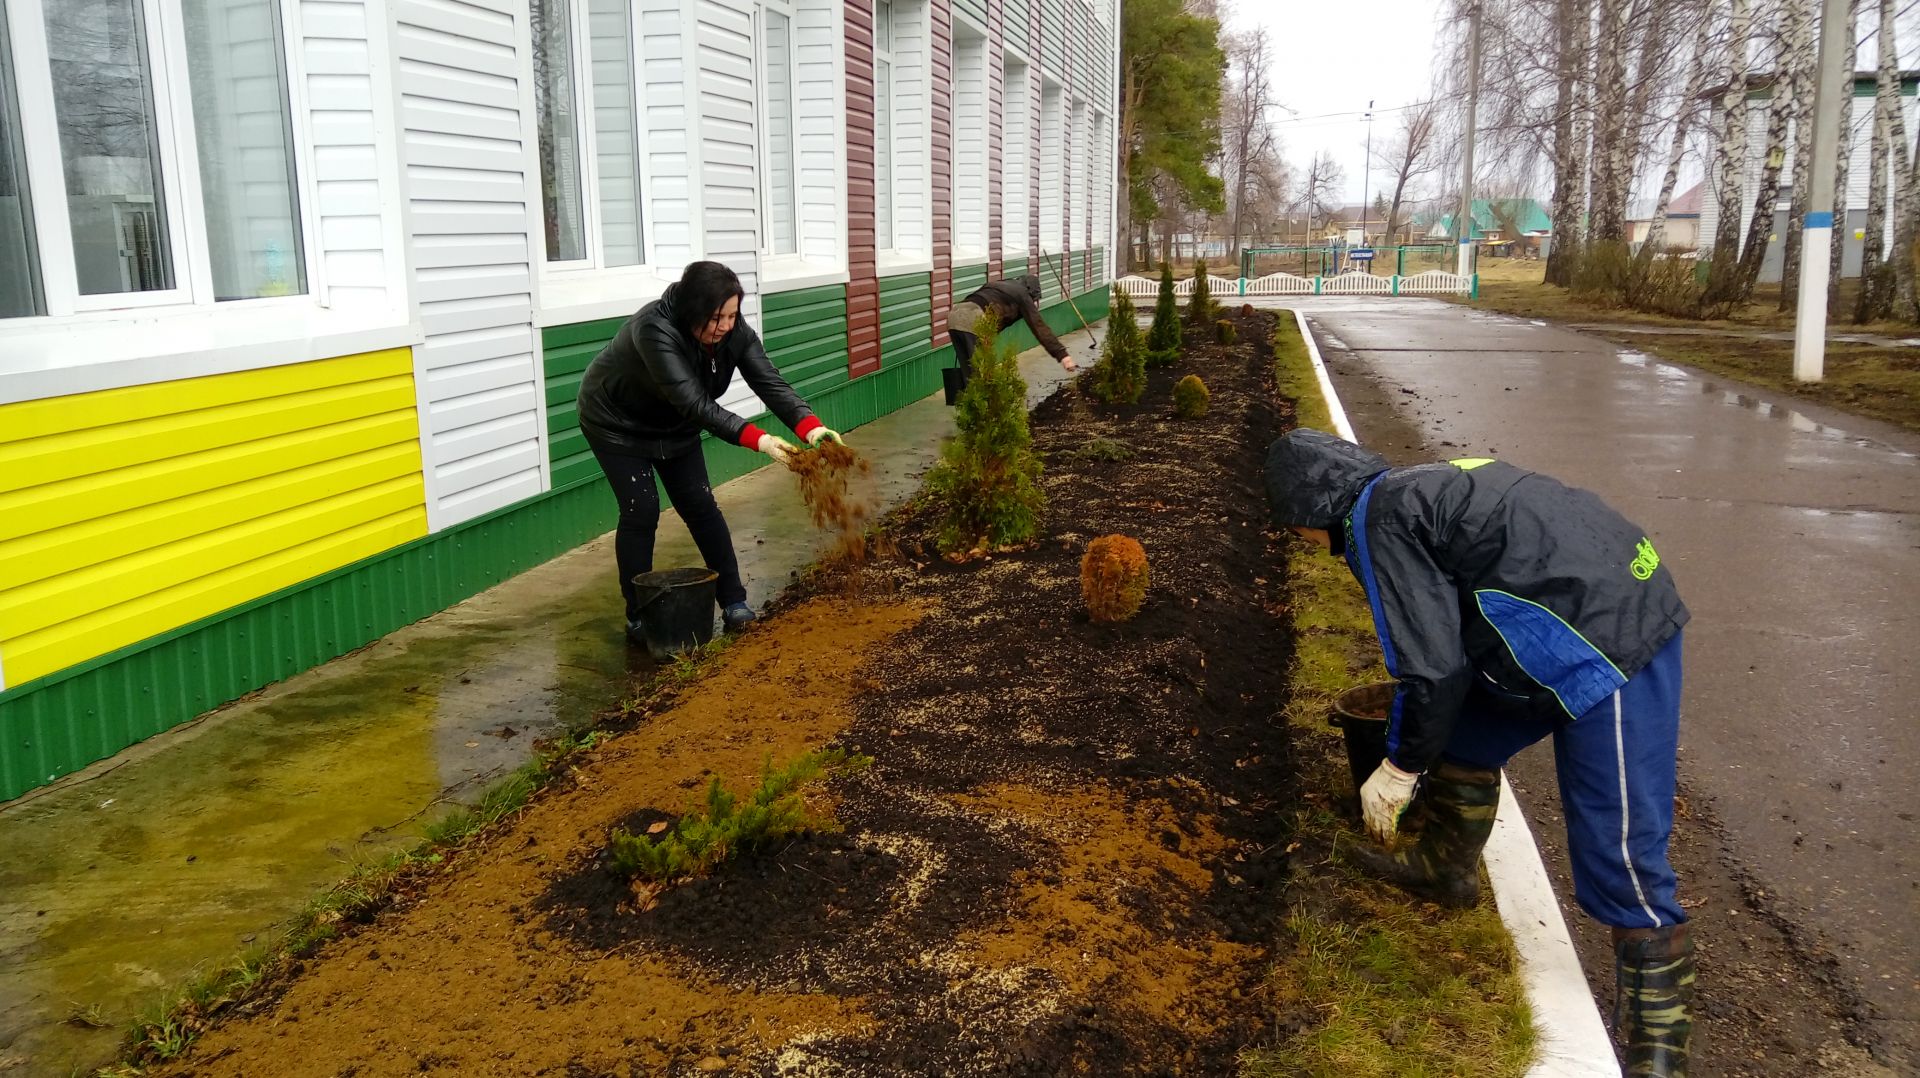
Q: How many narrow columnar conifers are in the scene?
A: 4